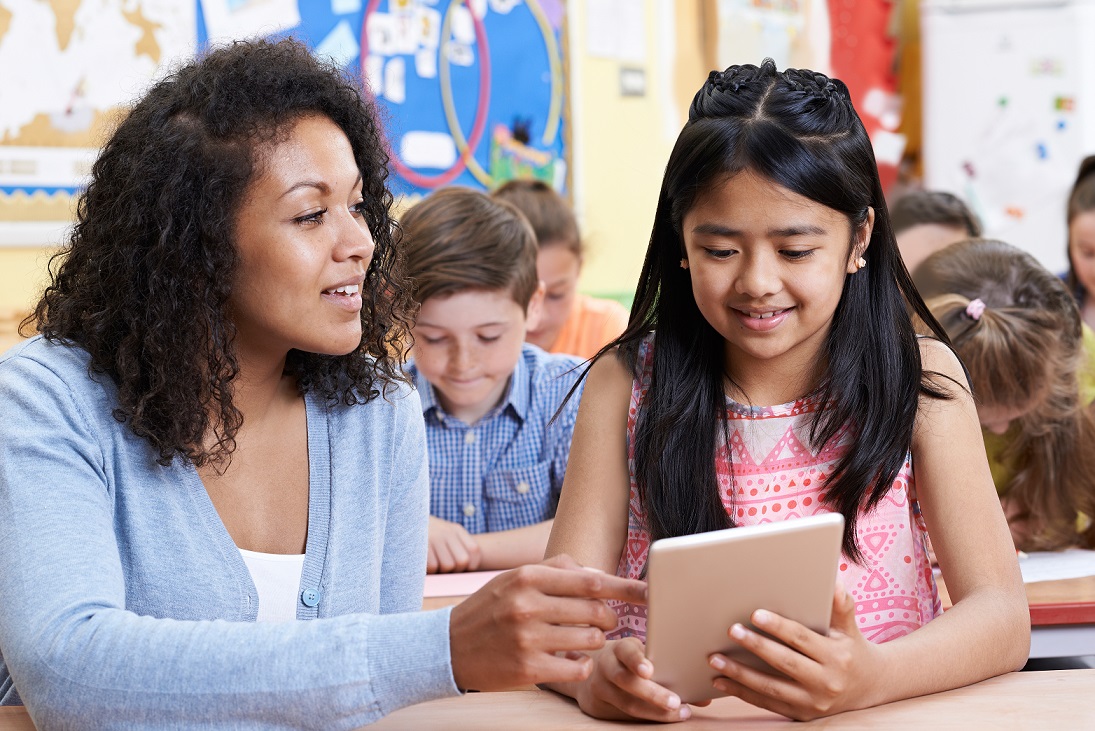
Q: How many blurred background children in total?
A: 5